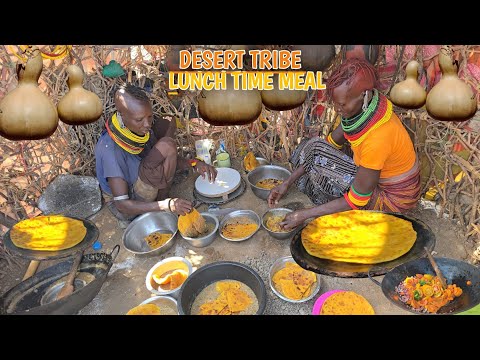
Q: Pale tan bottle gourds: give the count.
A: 6